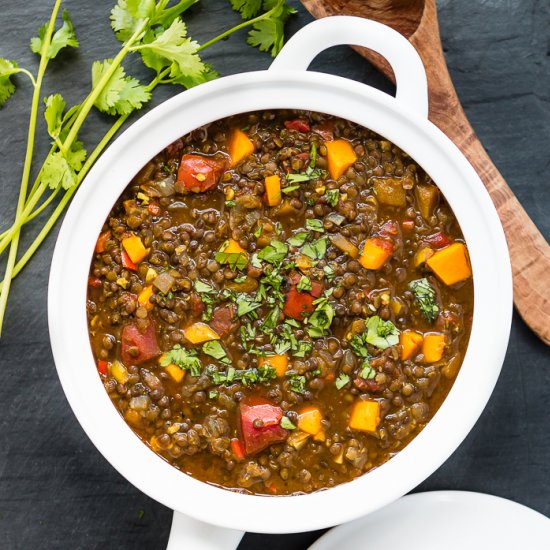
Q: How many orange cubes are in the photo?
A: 15